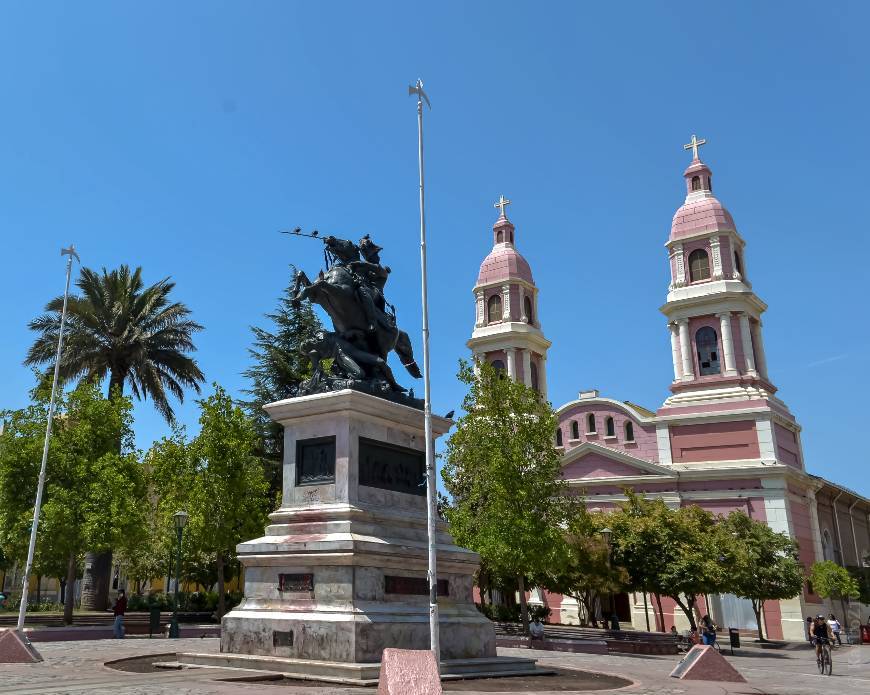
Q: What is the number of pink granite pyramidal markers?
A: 3